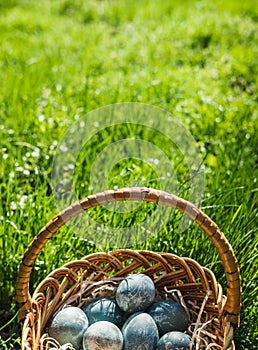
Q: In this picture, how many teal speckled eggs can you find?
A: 7